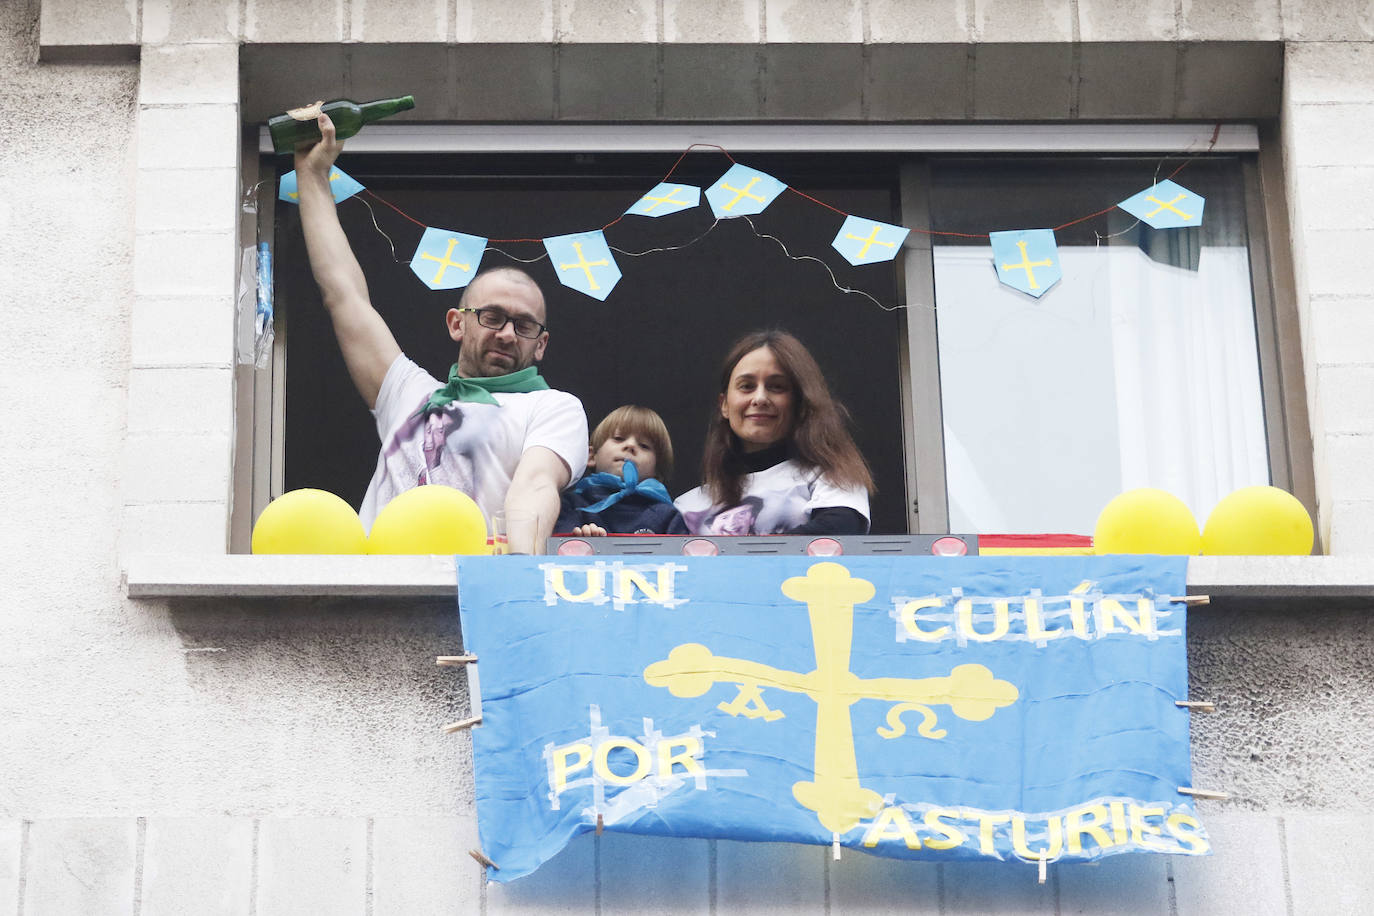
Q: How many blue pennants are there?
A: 8